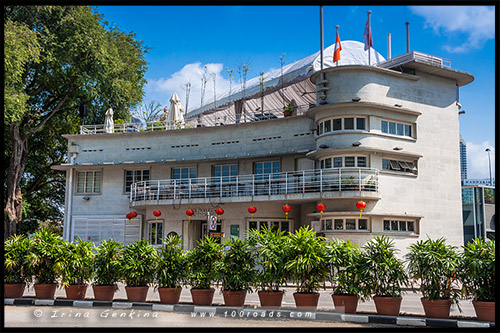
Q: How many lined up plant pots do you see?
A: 14